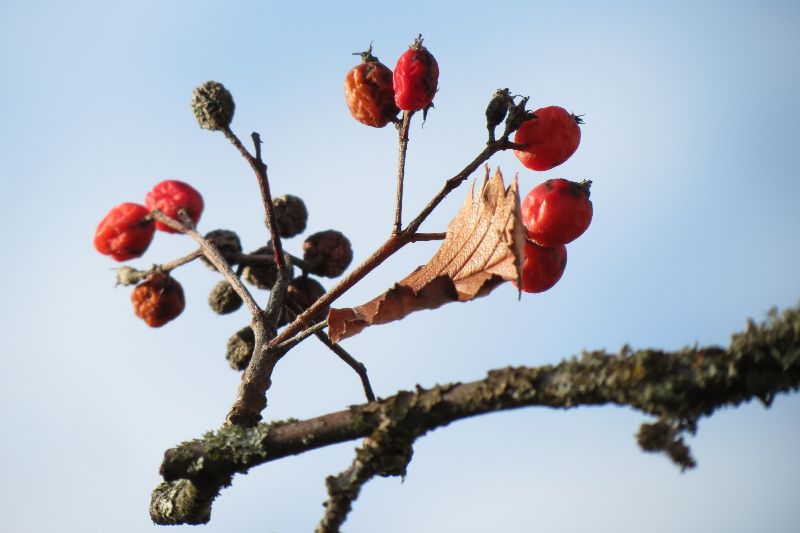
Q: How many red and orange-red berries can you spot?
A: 8